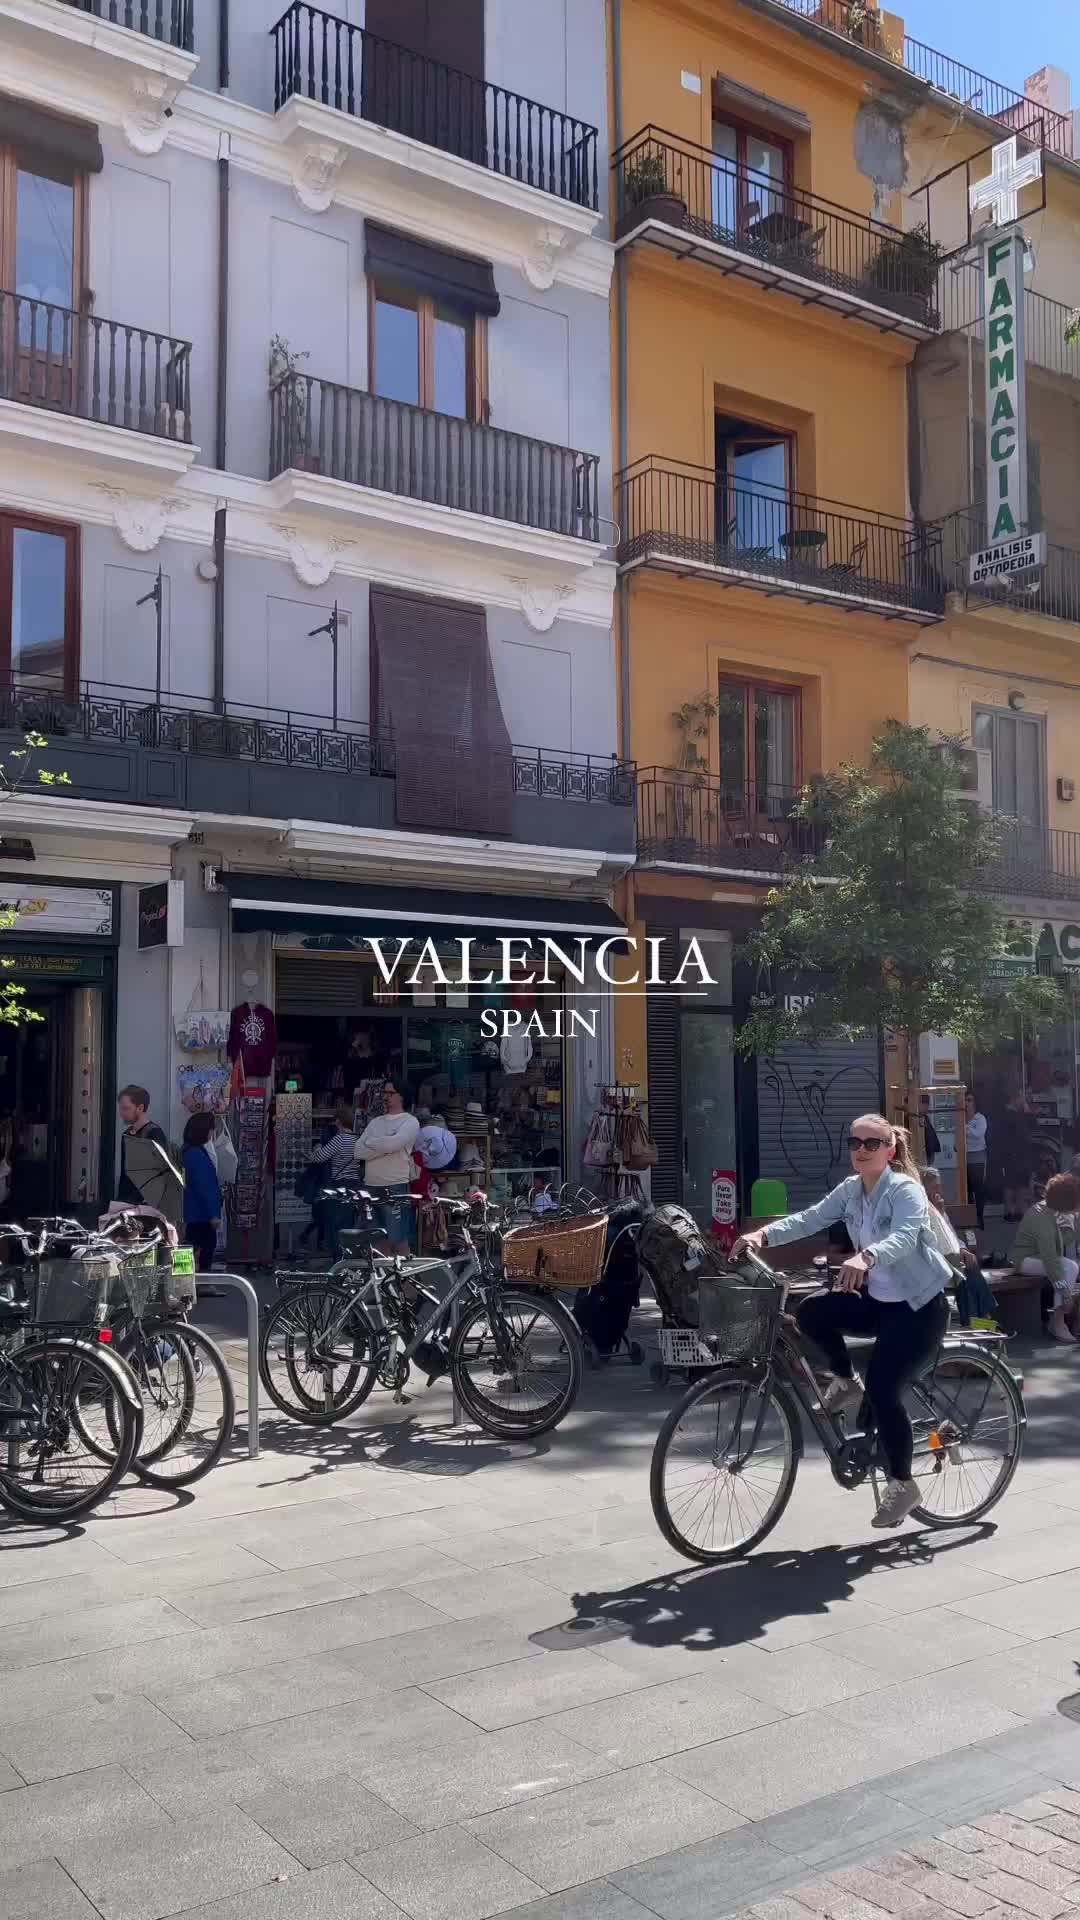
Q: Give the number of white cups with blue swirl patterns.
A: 0